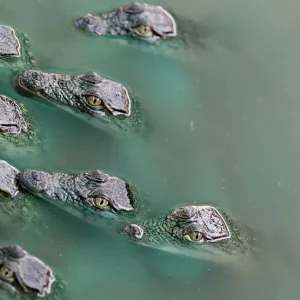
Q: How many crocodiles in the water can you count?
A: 8